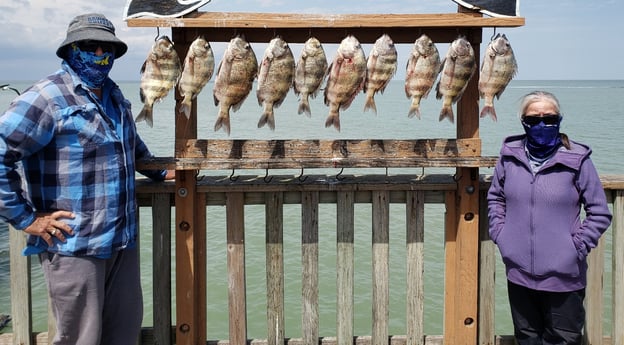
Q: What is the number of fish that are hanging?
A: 10